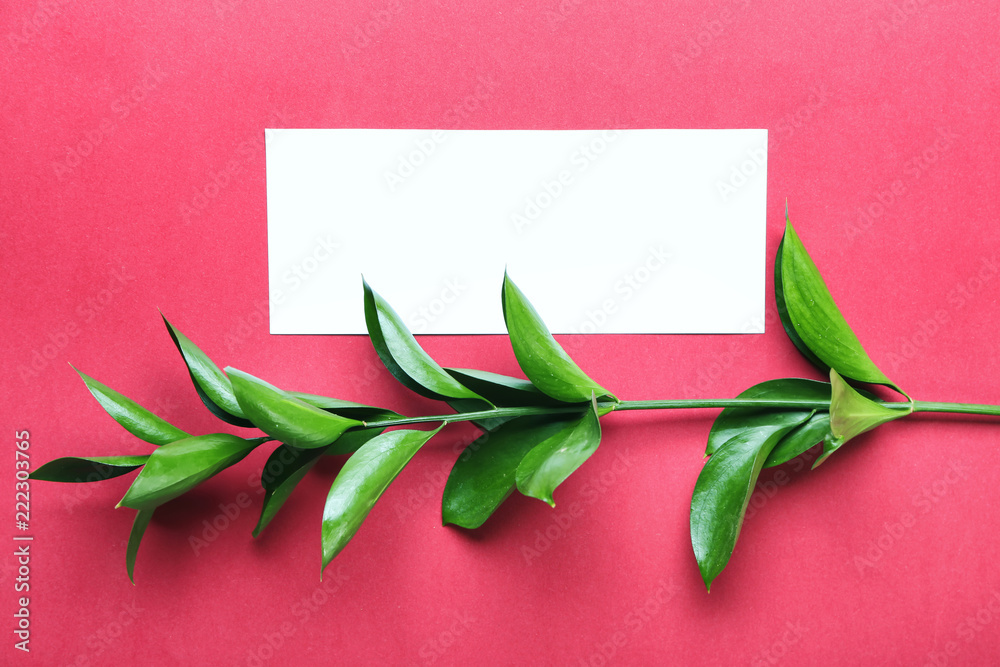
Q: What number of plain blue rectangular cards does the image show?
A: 0